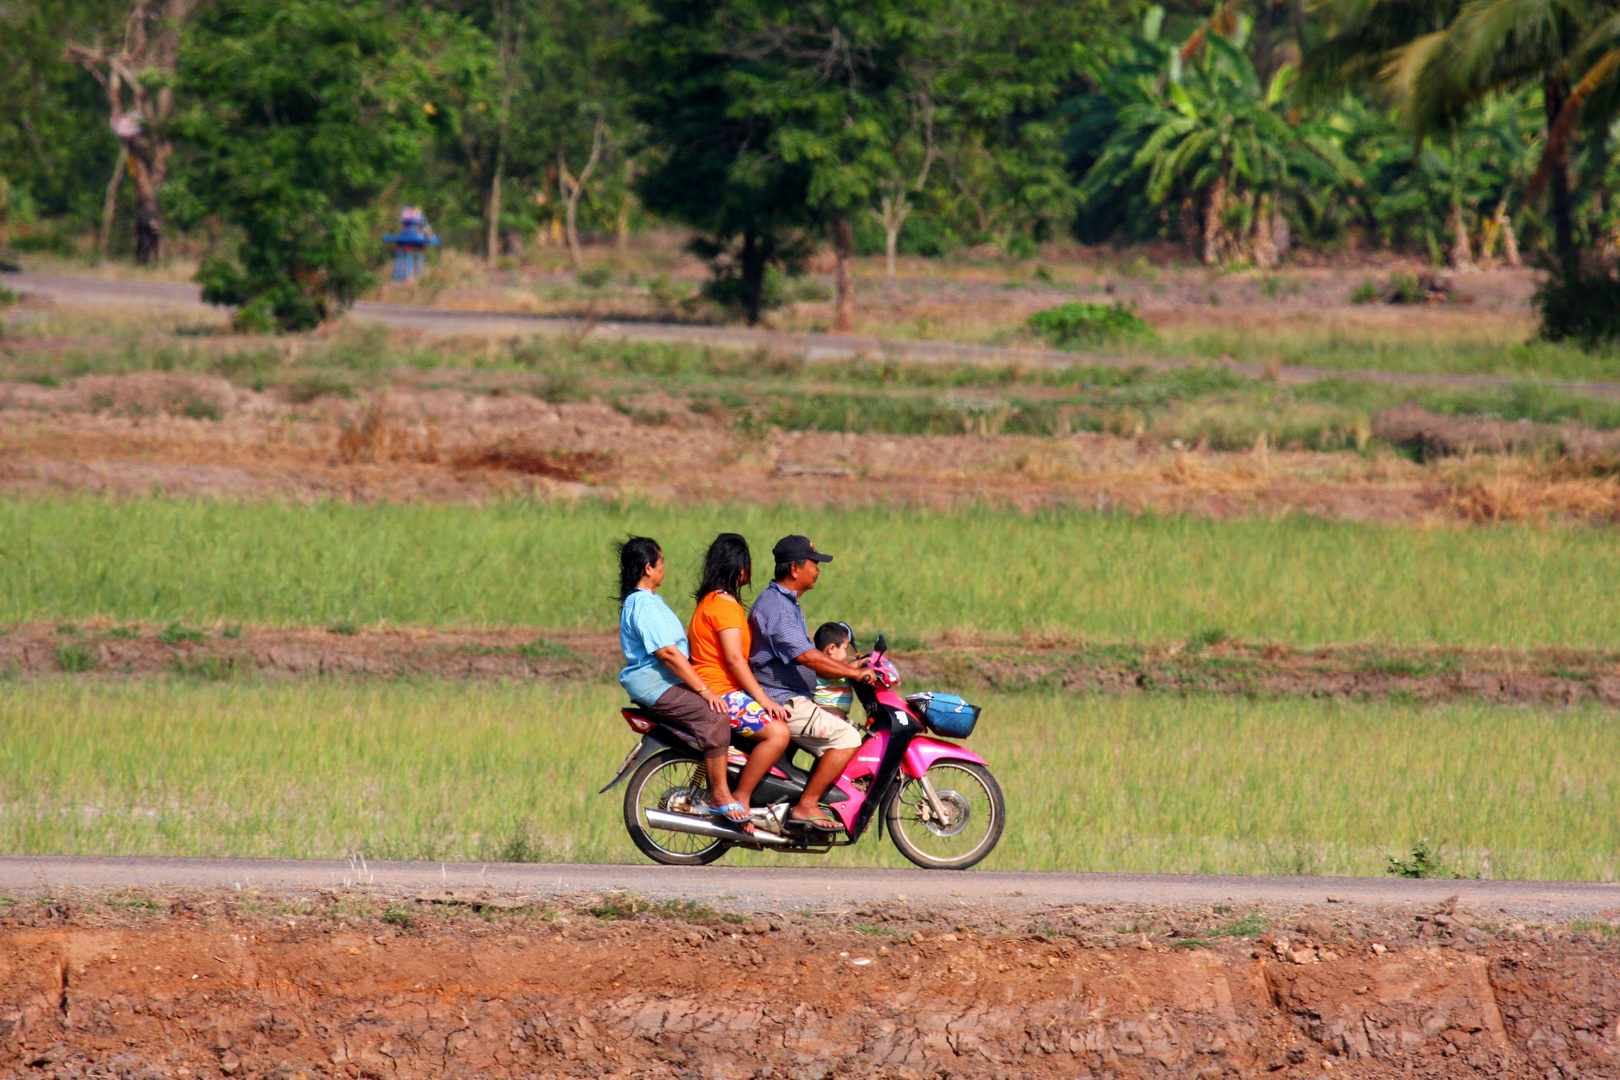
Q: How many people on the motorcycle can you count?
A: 4